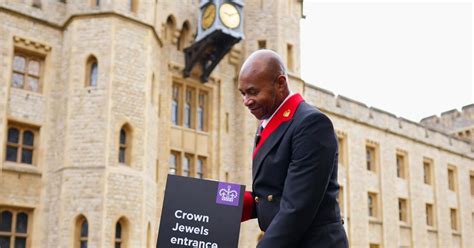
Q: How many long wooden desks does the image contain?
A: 0